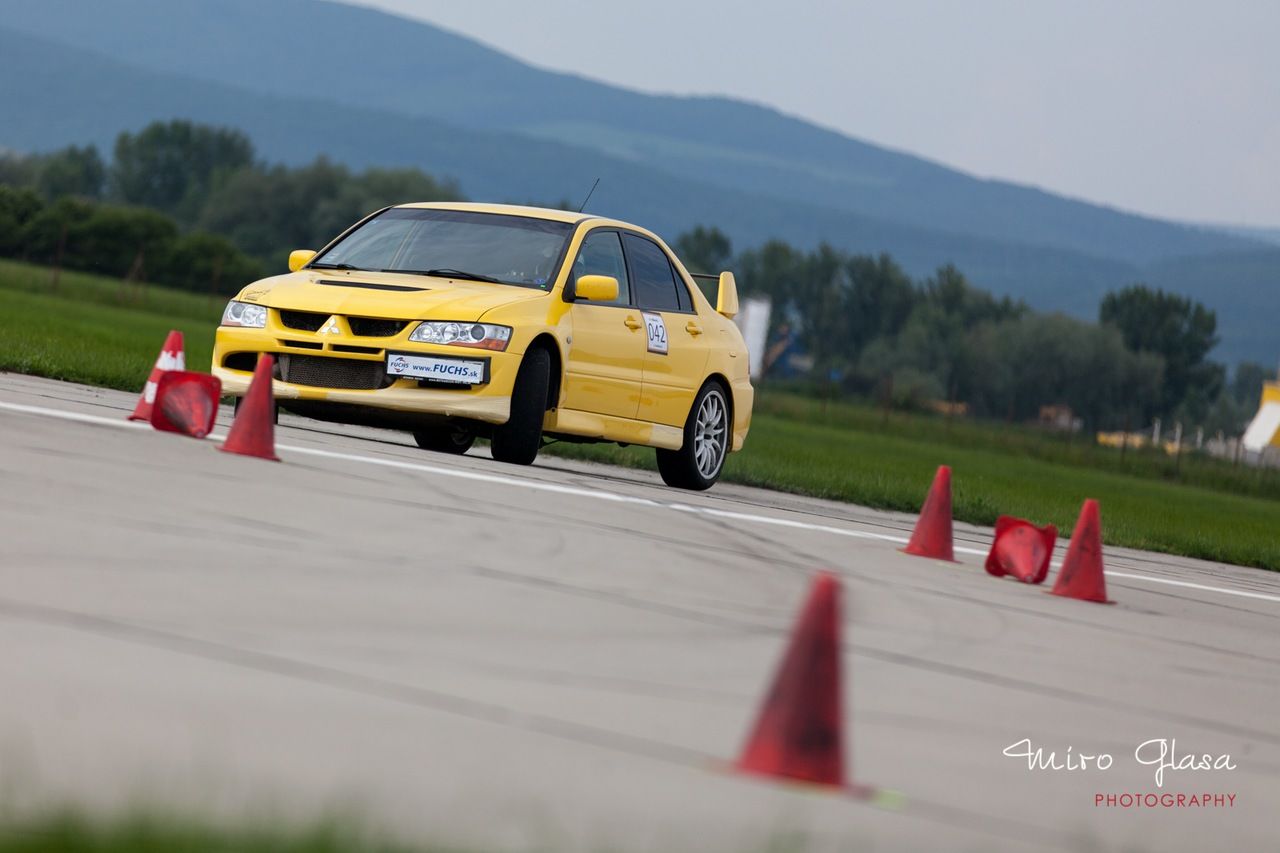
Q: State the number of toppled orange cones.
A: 2